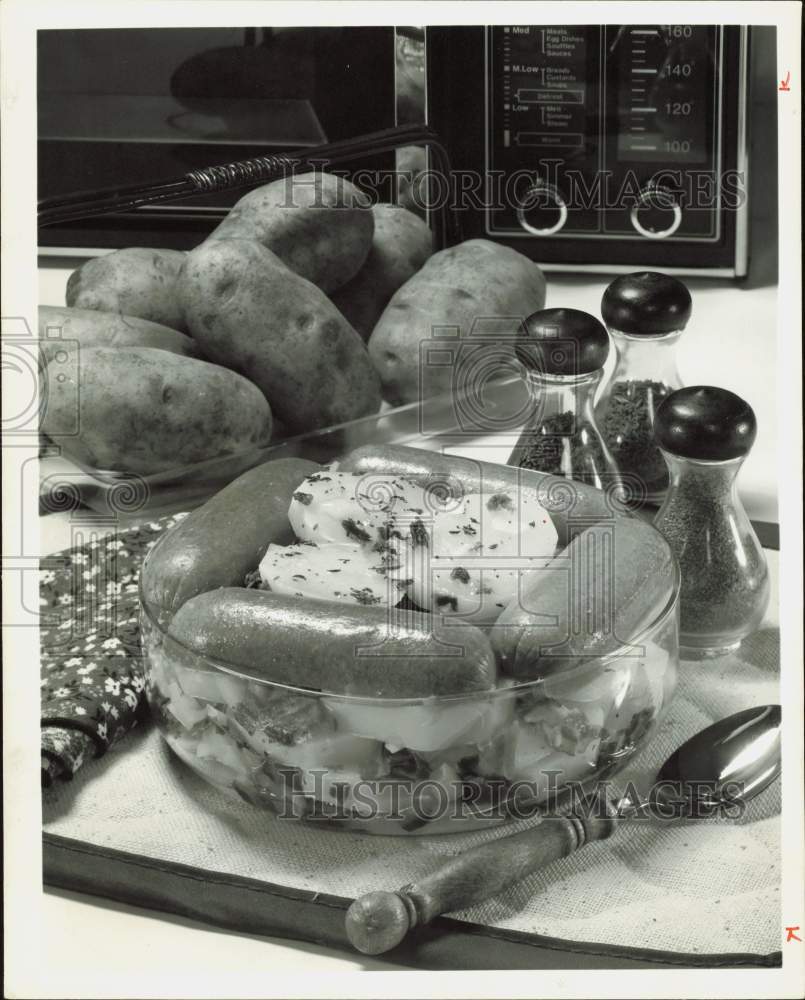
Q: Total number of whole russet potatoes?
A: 7